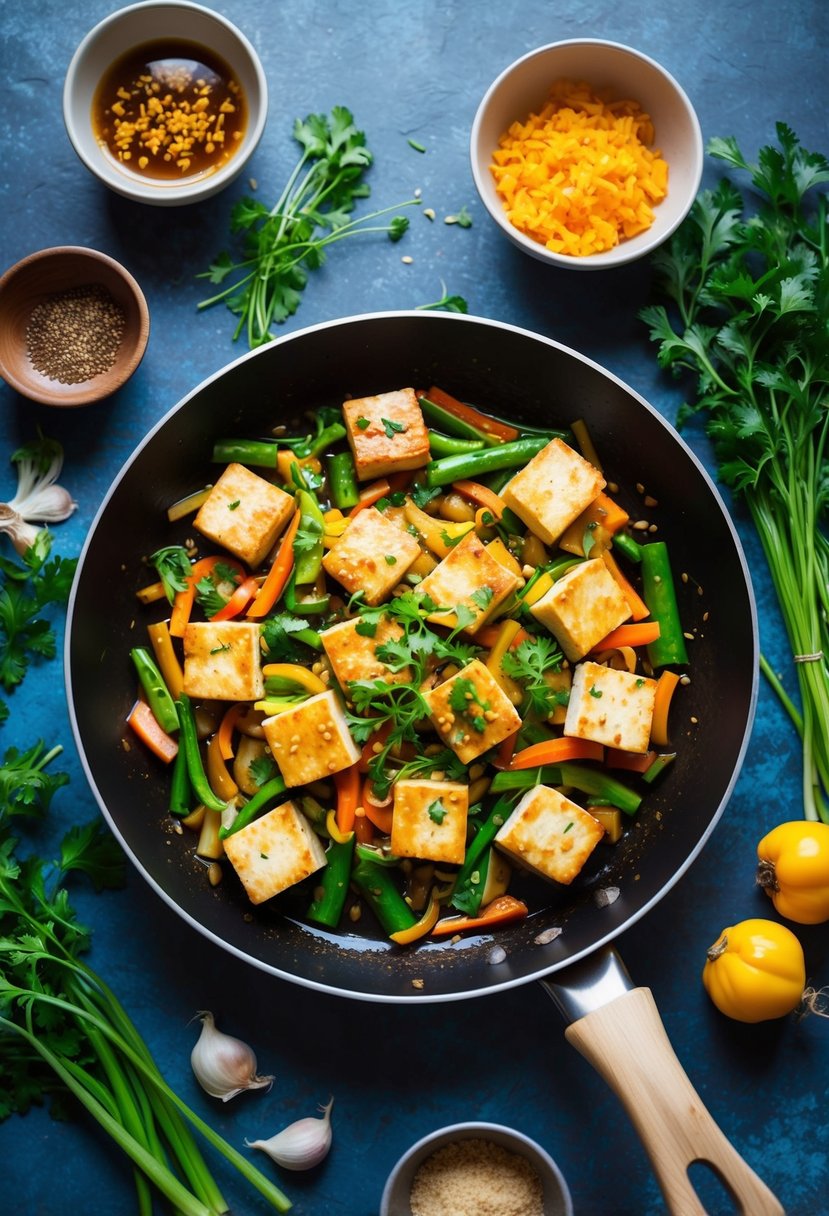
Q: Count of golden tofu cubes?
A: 14